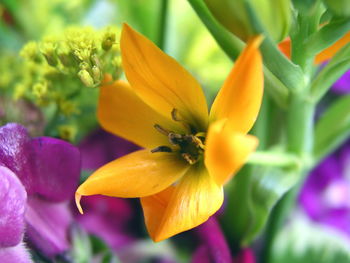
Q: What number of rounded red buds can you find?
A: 0